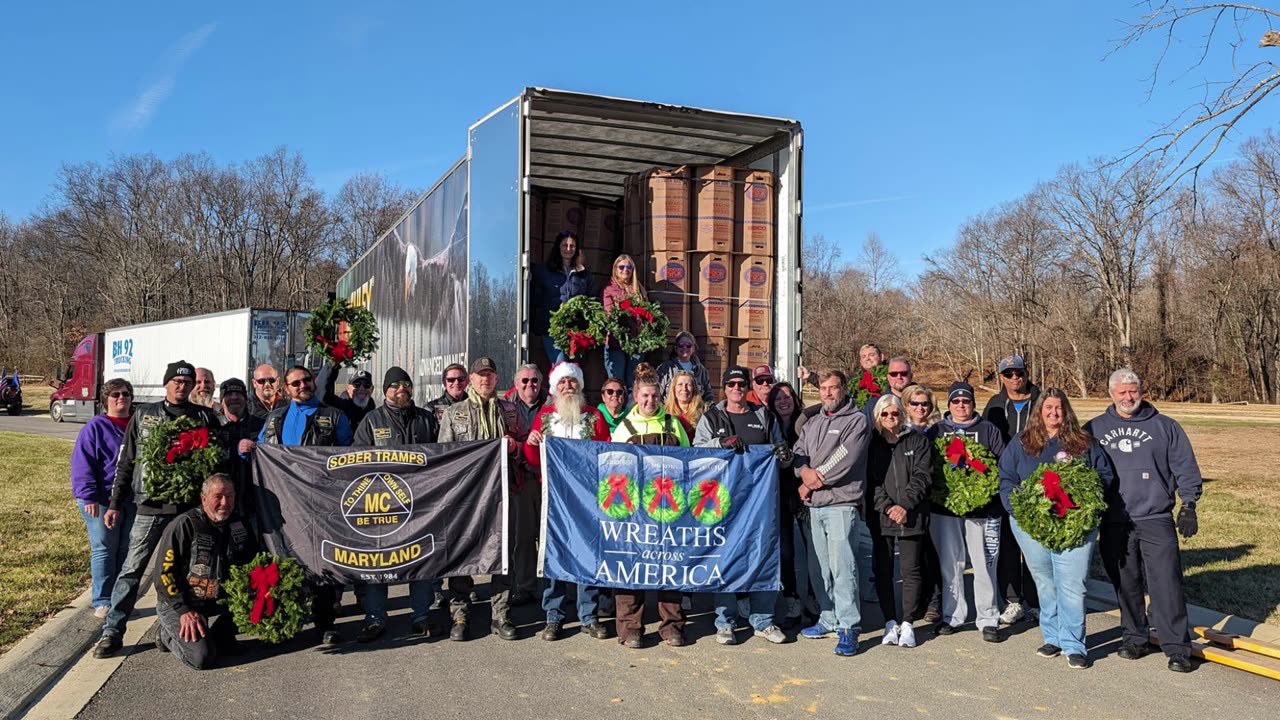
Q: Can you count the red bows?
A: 11